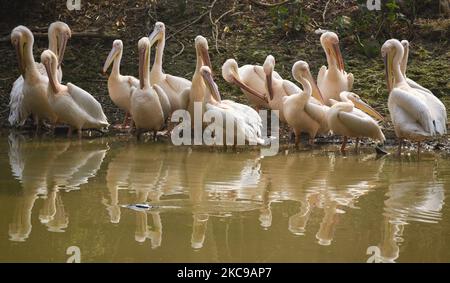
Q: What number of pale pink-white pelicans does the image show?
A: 15